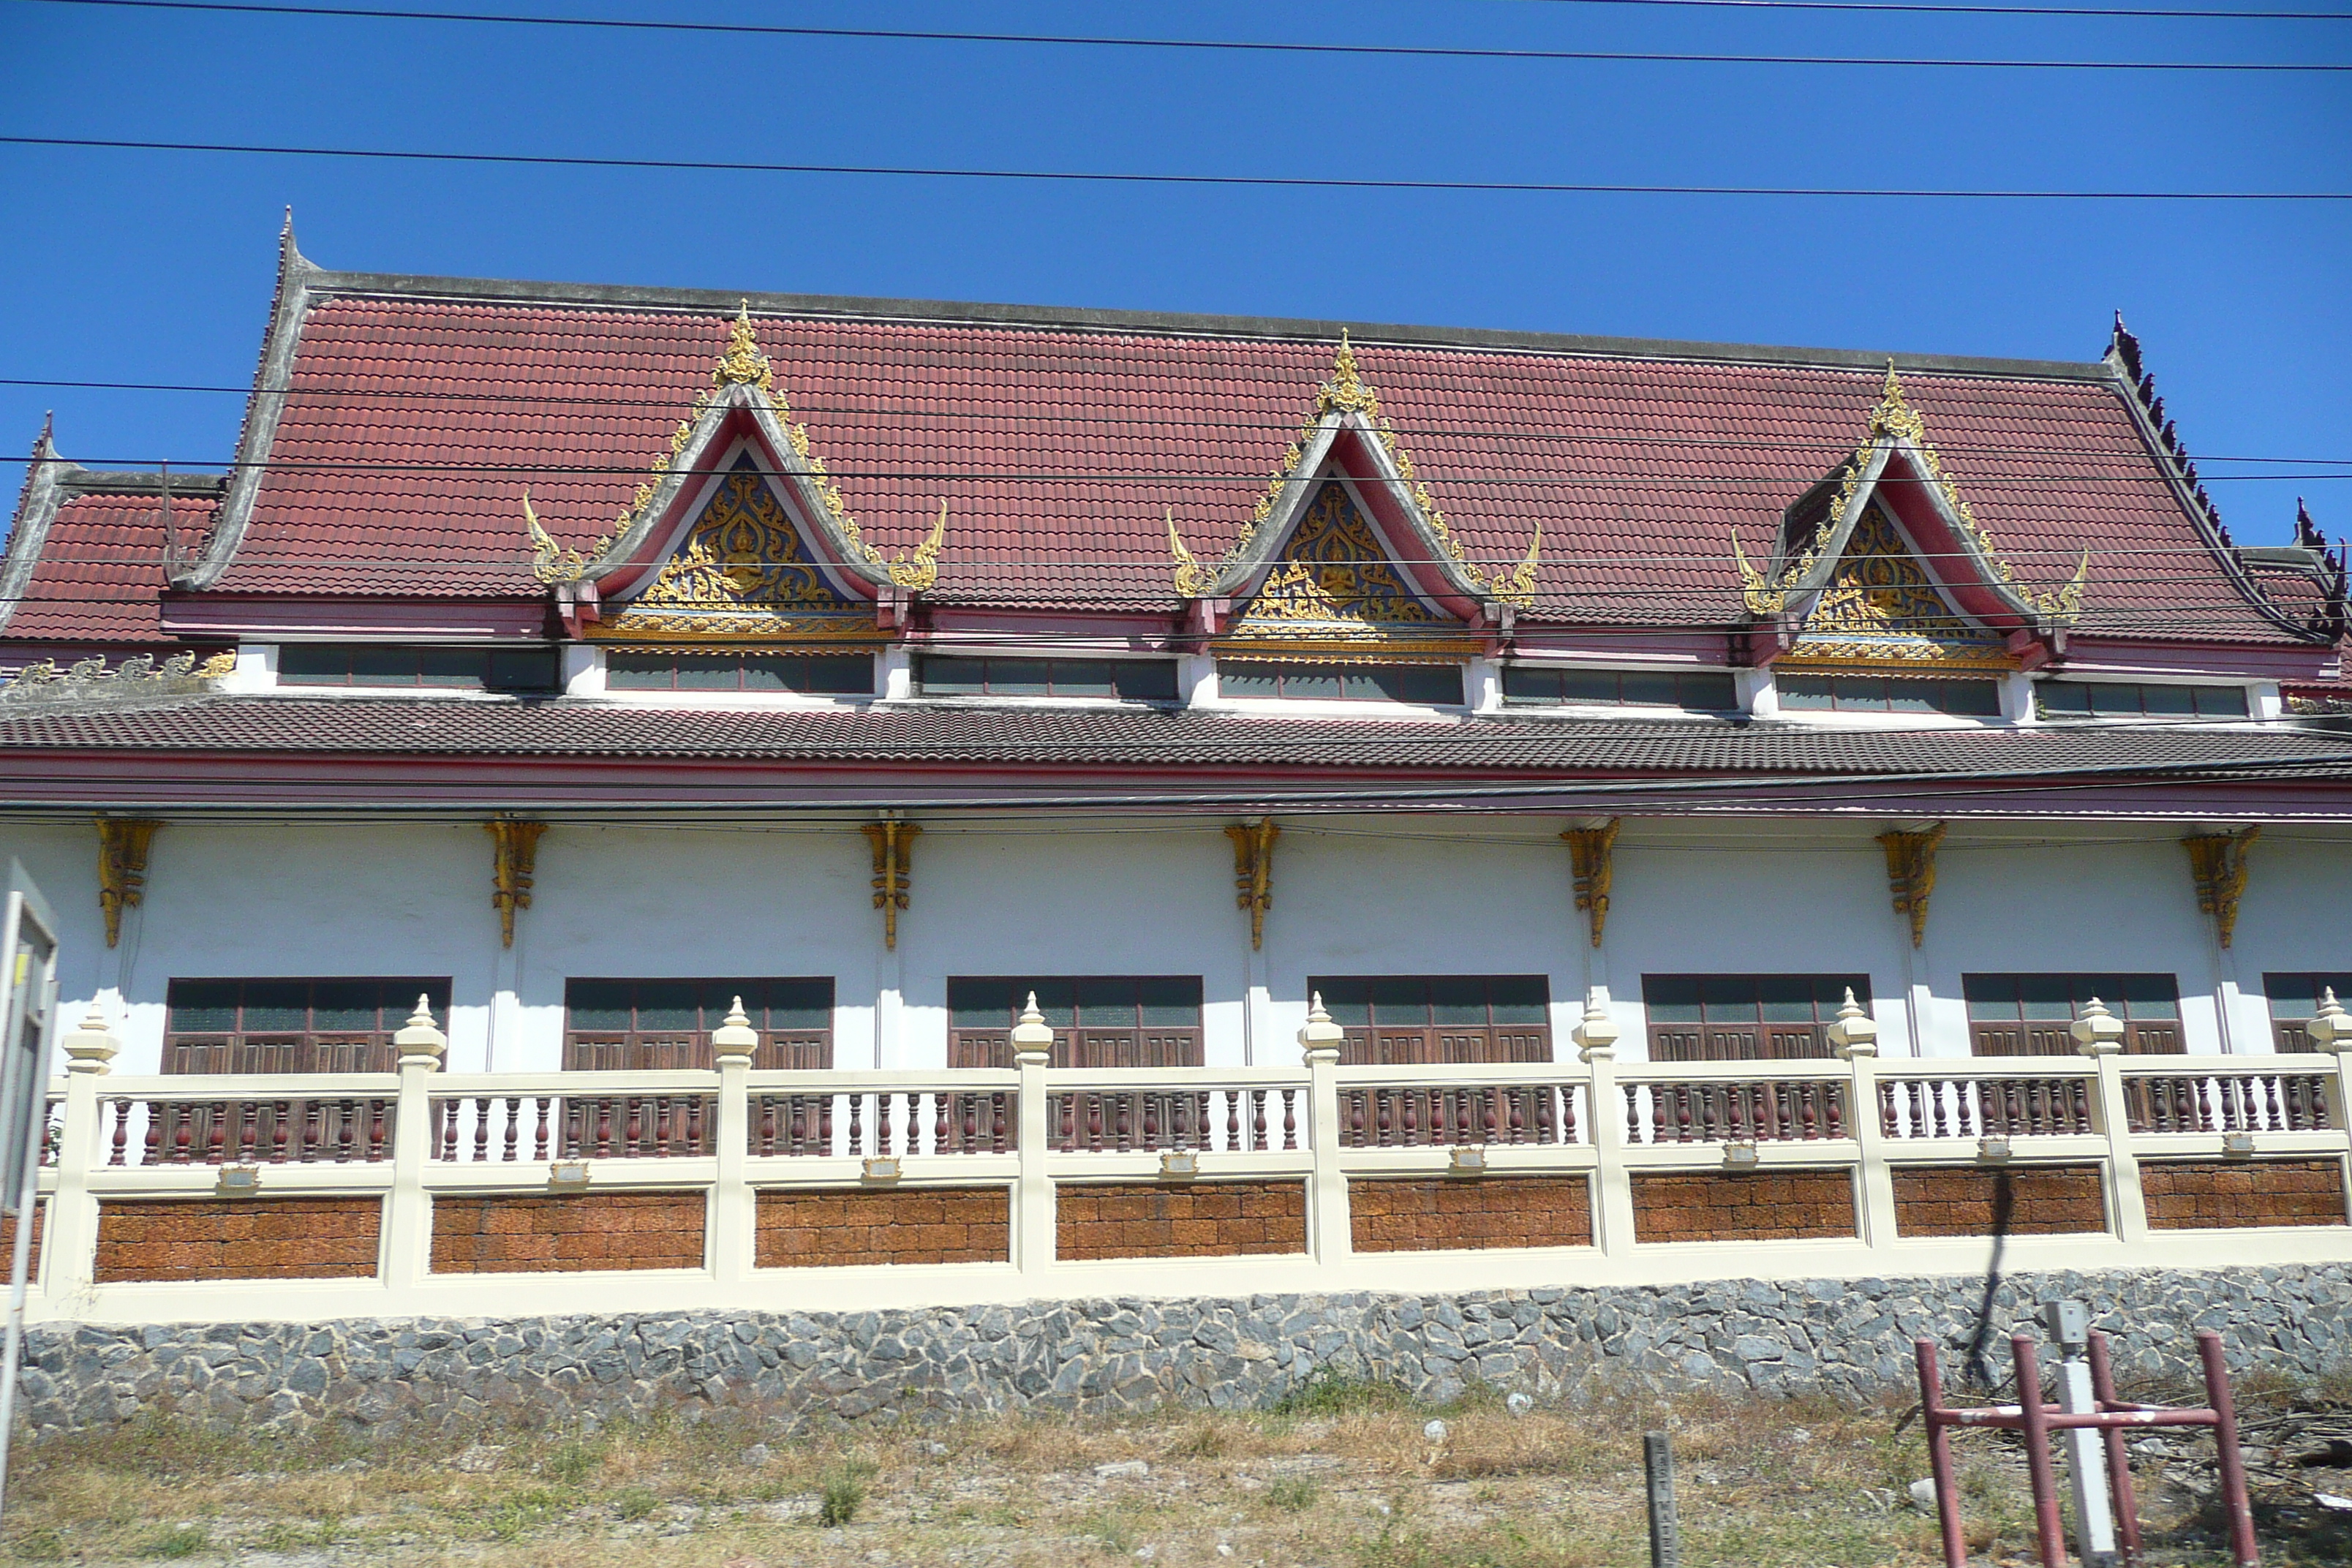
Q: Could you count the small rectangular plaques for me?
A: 8